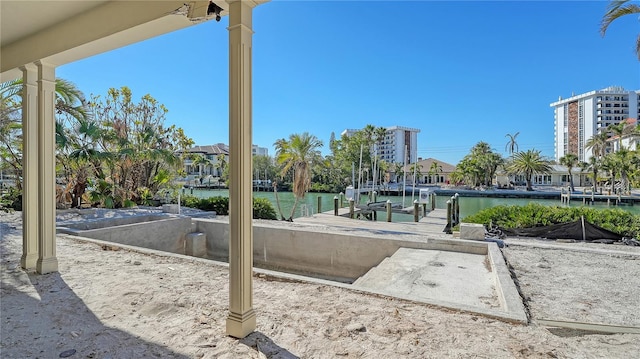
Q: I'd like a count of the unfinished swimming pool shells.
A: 1